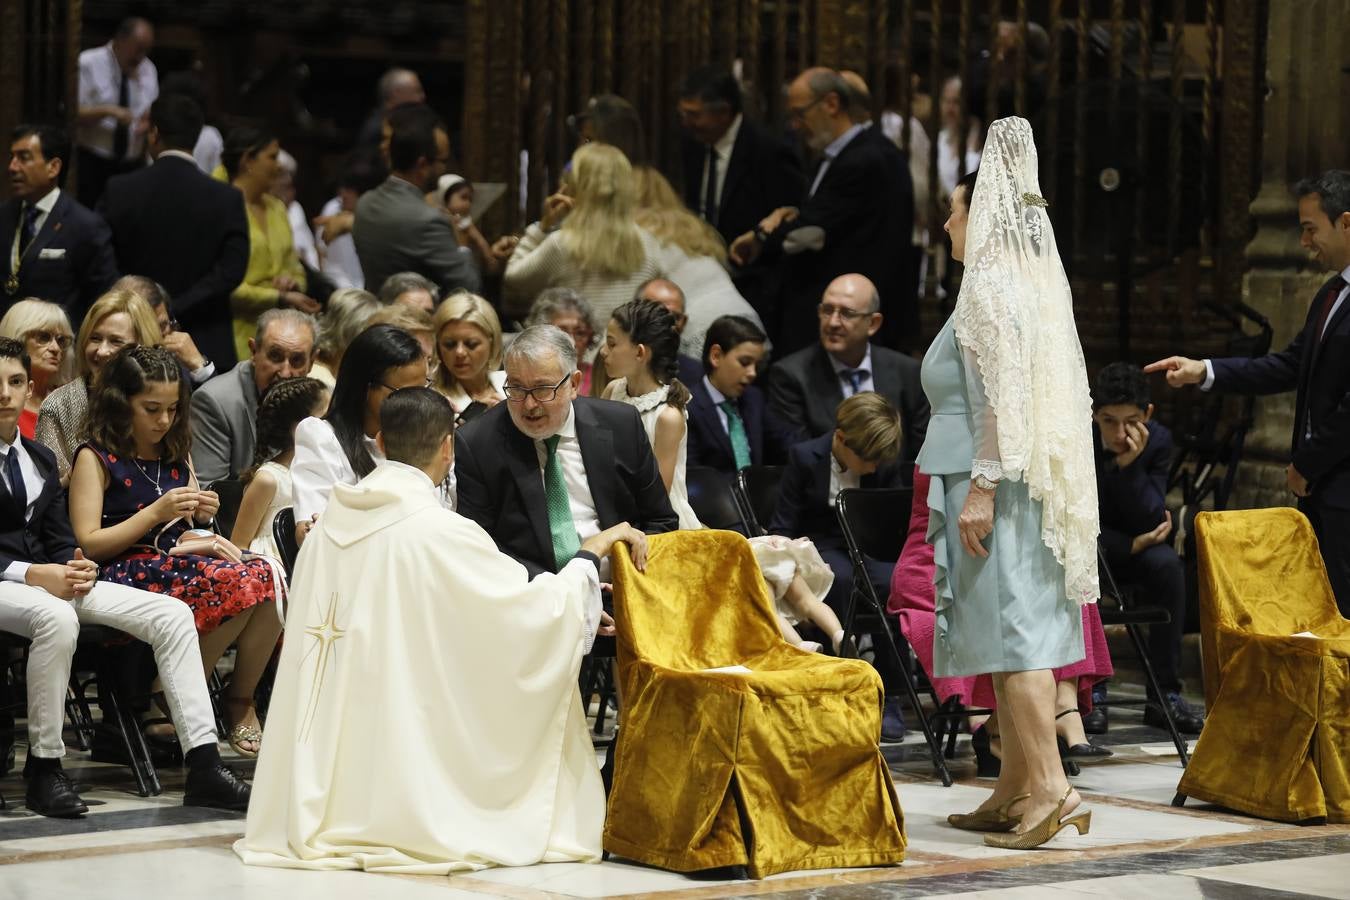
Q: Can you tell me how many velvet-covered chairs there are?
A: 2